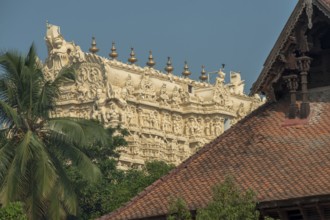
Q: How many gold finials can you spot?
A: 7